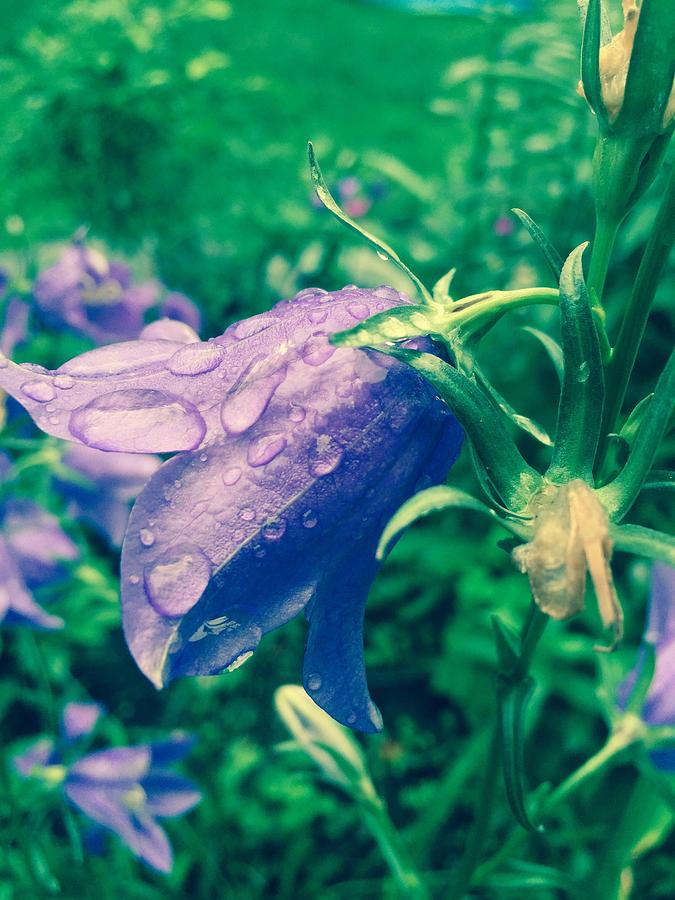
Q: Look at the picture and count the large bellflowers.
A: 1